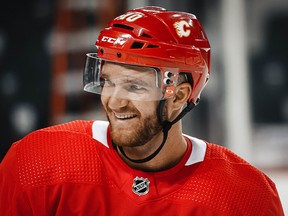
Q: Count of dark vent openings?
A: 4